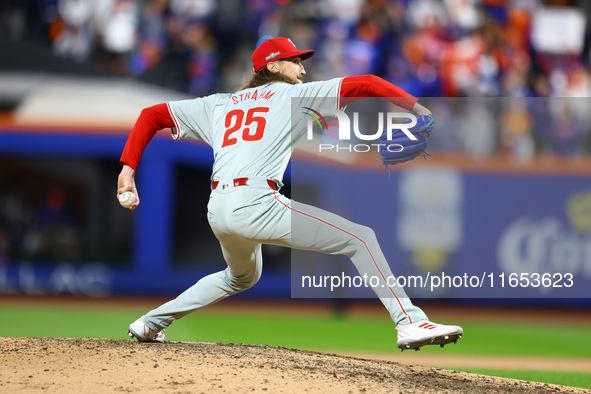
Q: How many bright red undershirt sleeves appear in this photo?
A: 2